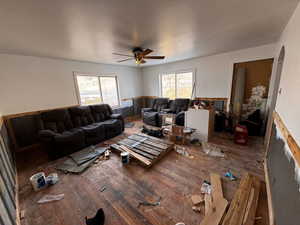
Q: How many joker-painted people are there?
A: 0